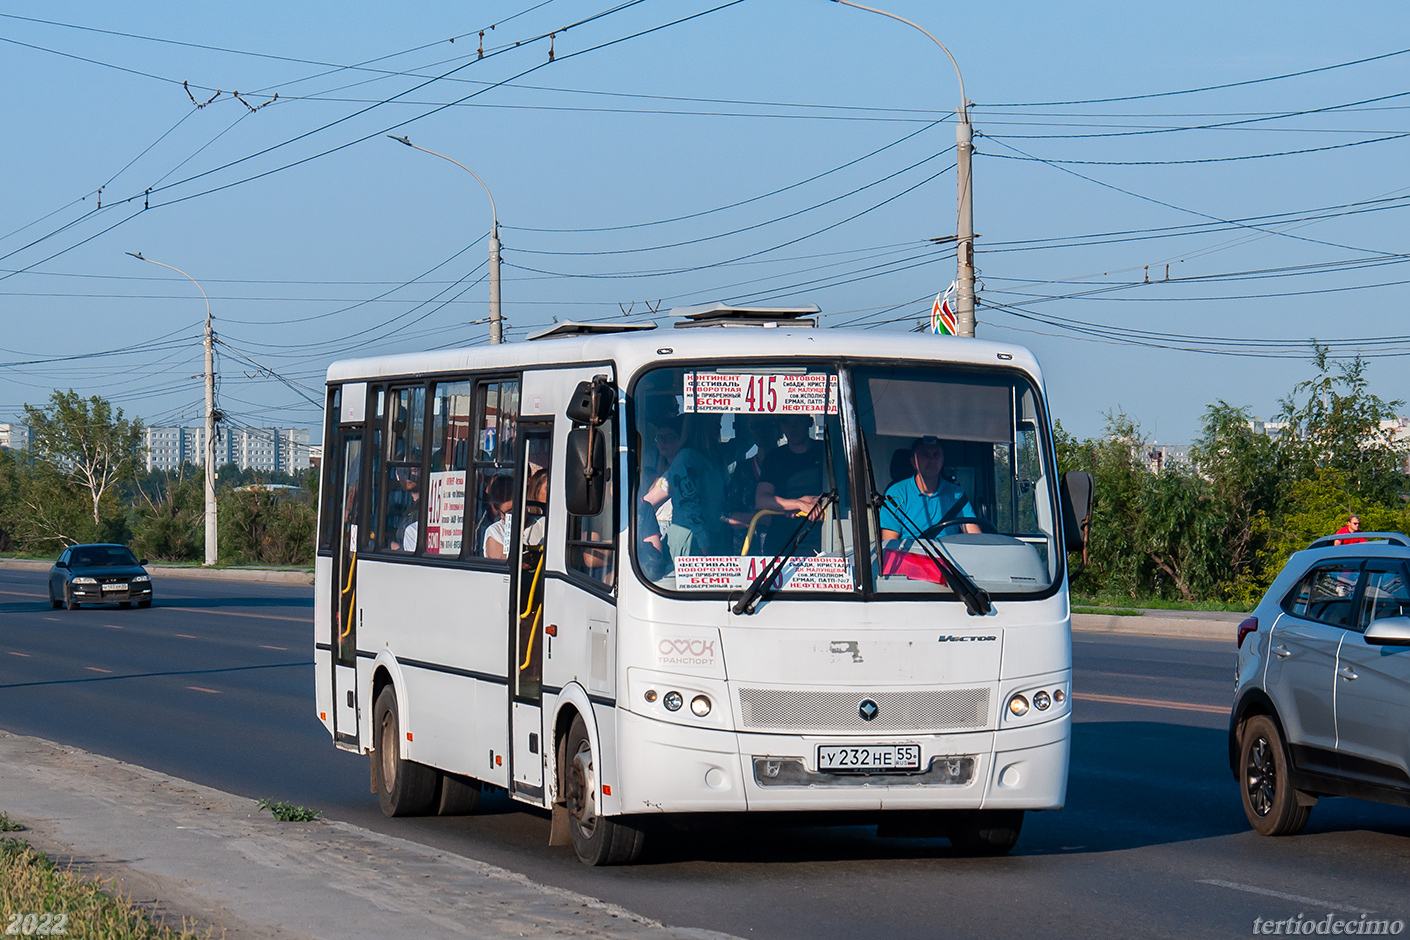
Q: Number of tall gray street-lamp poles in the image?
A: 3